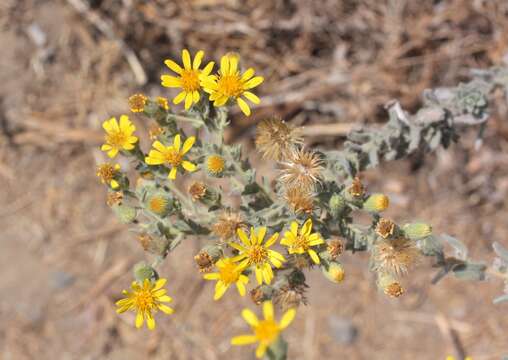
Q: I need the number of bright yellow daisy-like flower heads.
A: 9